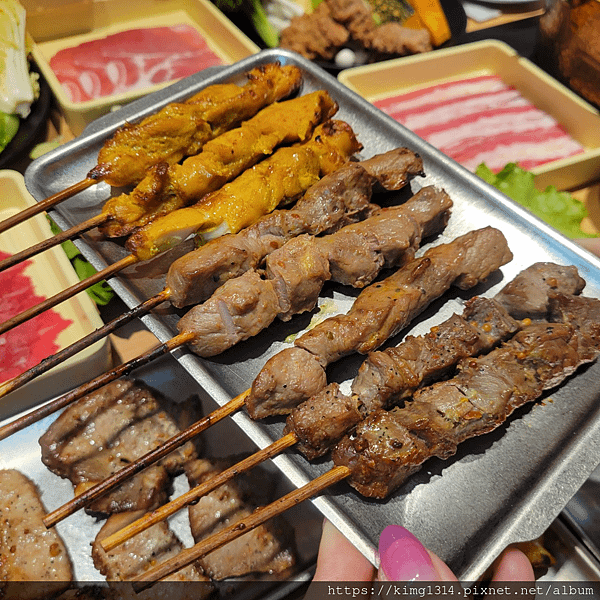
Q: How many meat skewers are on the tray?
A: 8